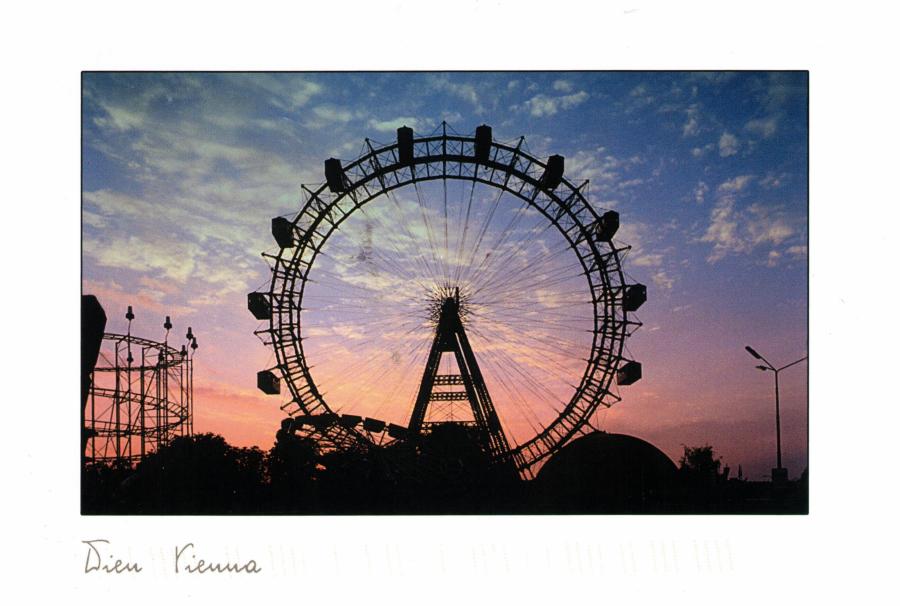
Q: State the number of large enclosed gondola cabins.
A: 10